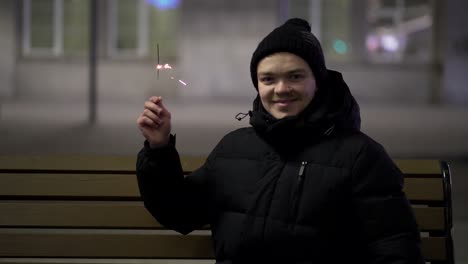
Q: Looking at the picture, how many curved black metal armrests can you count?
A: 1